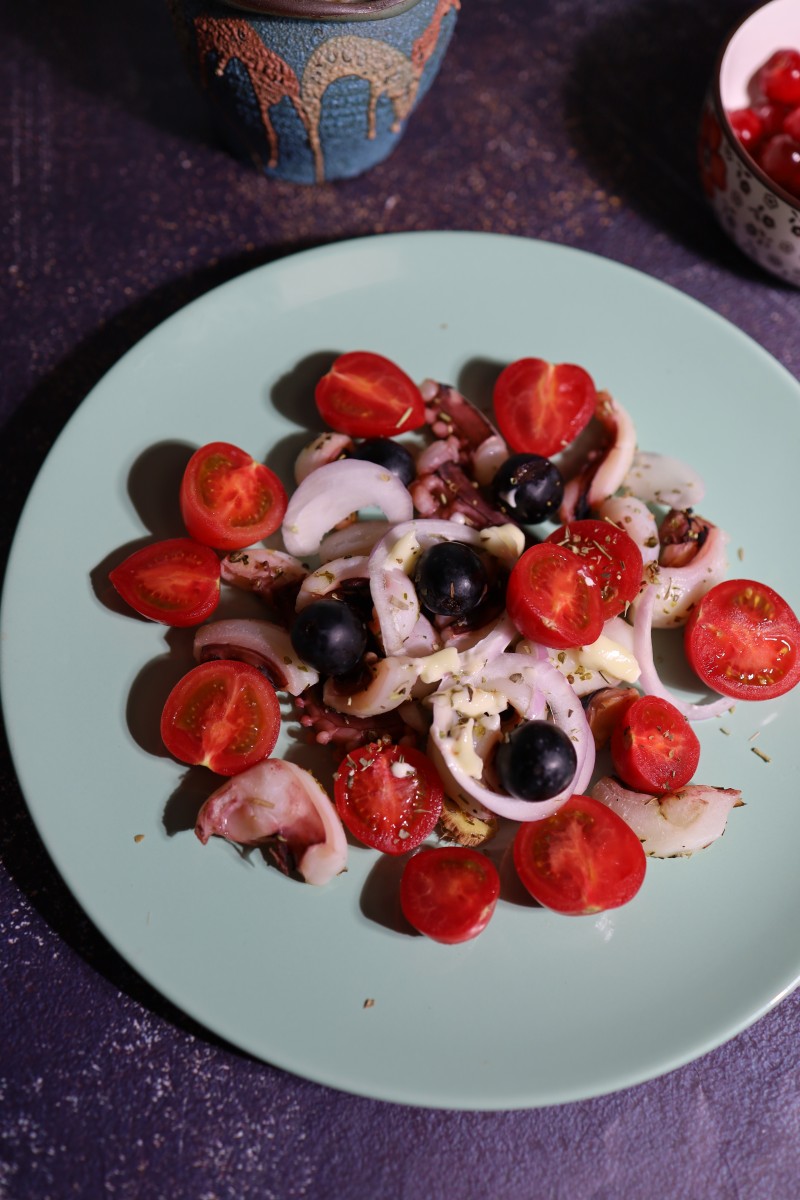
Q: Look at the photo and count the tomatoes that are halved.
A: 12